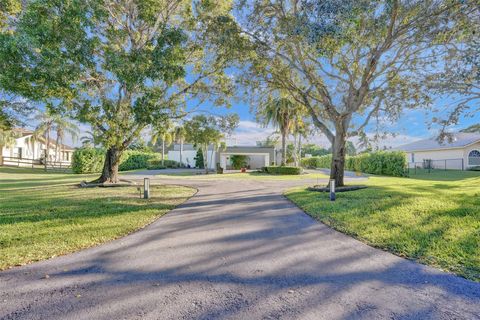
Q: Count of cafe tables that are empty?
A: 0